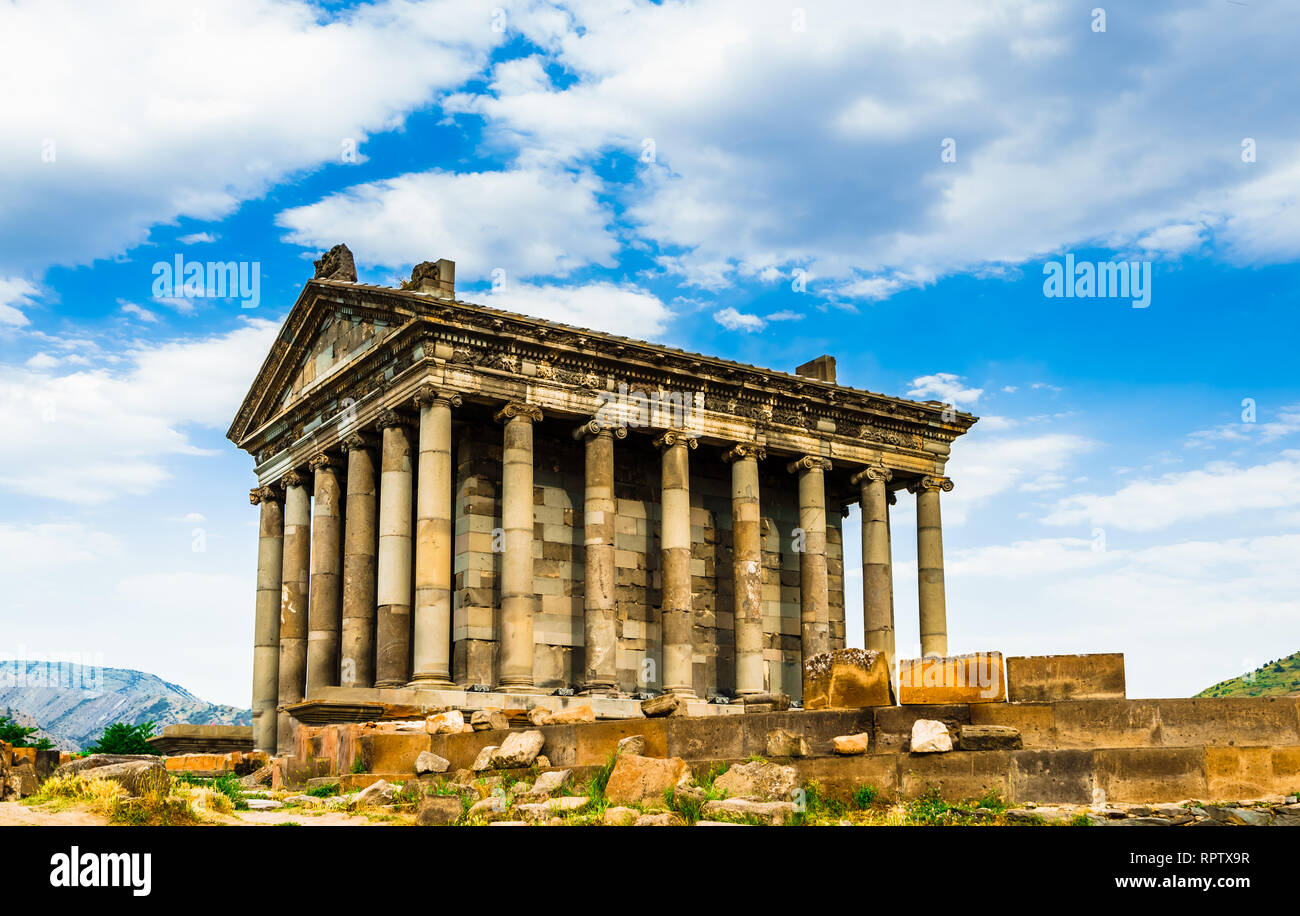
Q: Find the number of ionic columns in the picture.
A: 13